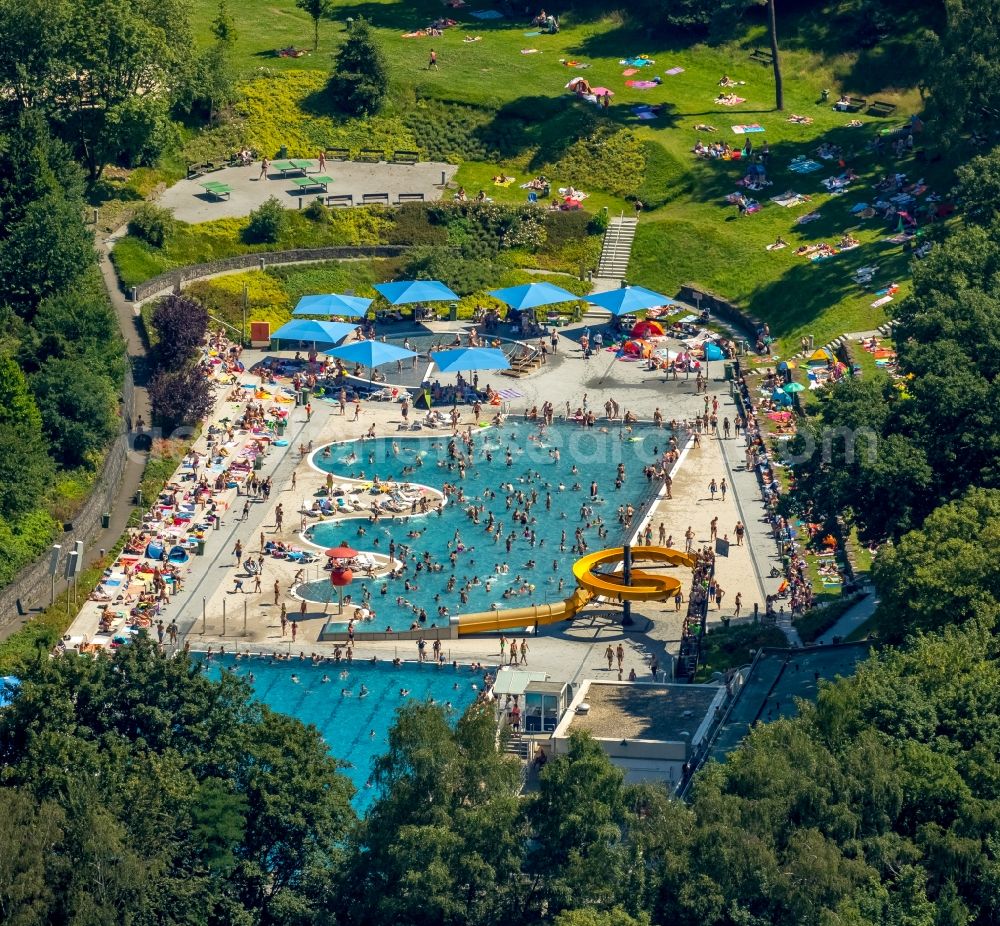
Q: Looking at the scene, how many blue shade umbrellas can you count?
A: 7